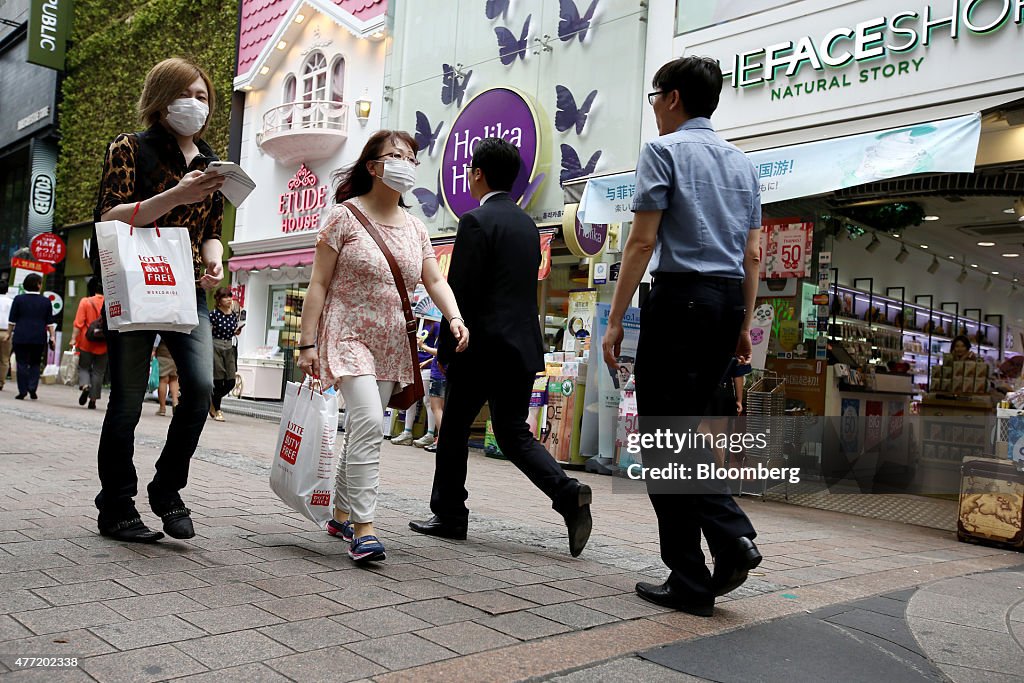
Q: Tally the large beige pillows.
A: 0